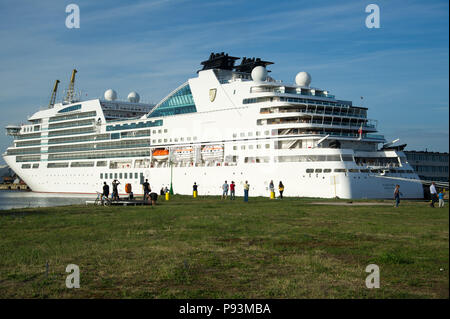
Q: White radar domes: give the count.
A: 4